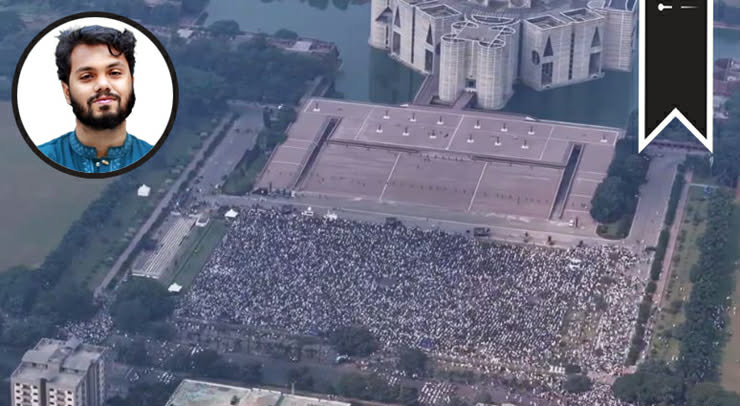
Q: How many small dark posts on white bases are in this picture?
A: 14